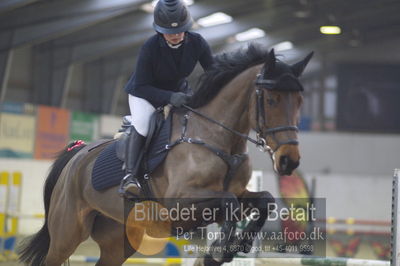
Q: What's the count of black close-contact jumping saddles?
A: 1